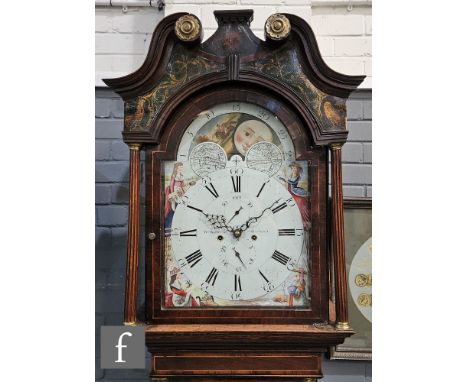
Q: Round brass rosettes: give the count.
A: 2